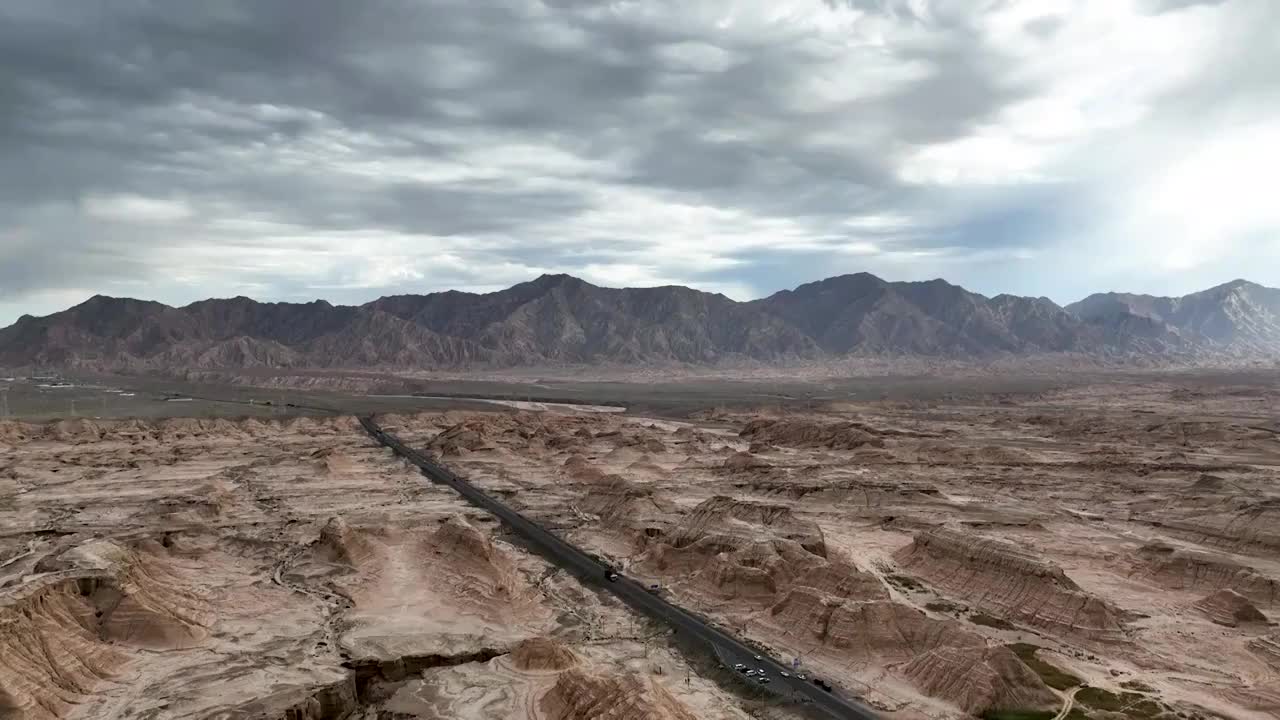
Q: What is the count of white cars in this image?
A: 7